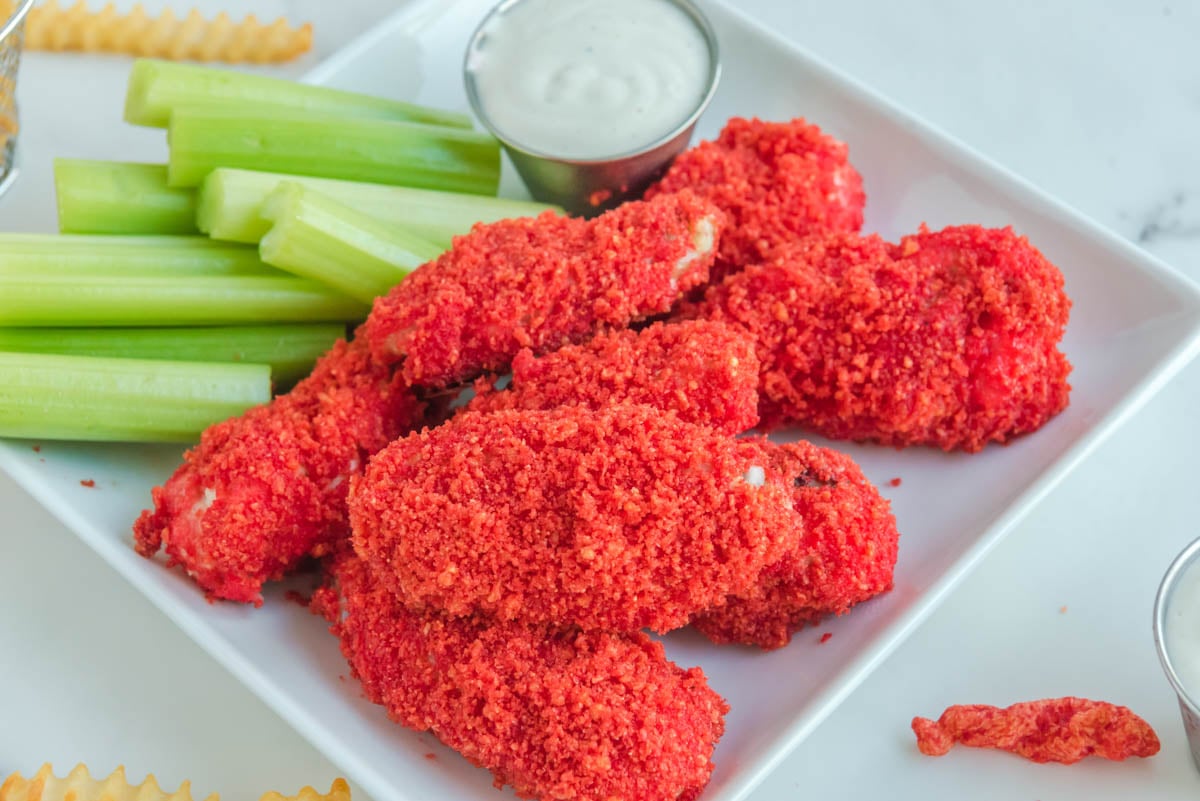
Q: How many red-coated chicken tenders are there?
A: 8